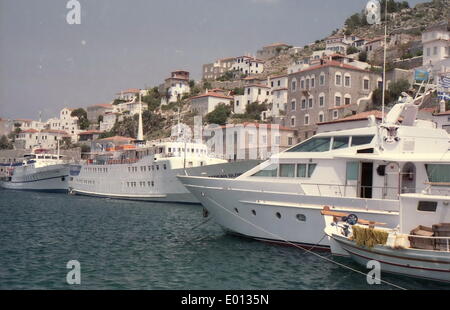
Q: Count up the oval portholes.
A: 4